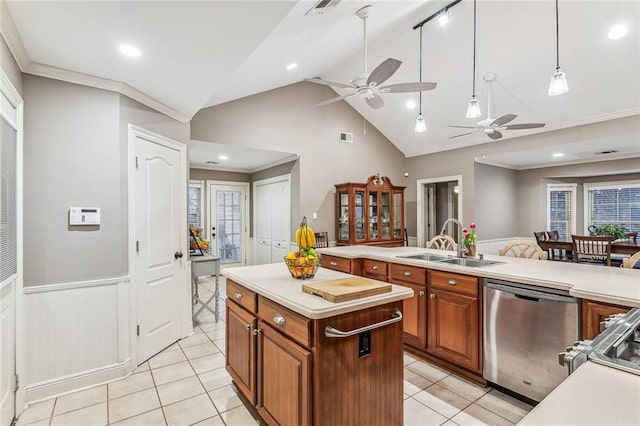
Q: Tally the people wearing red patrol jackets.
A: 0